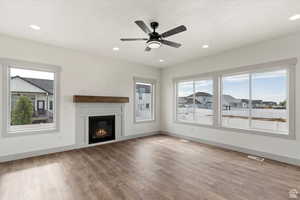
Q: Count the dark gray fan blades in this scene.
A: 5